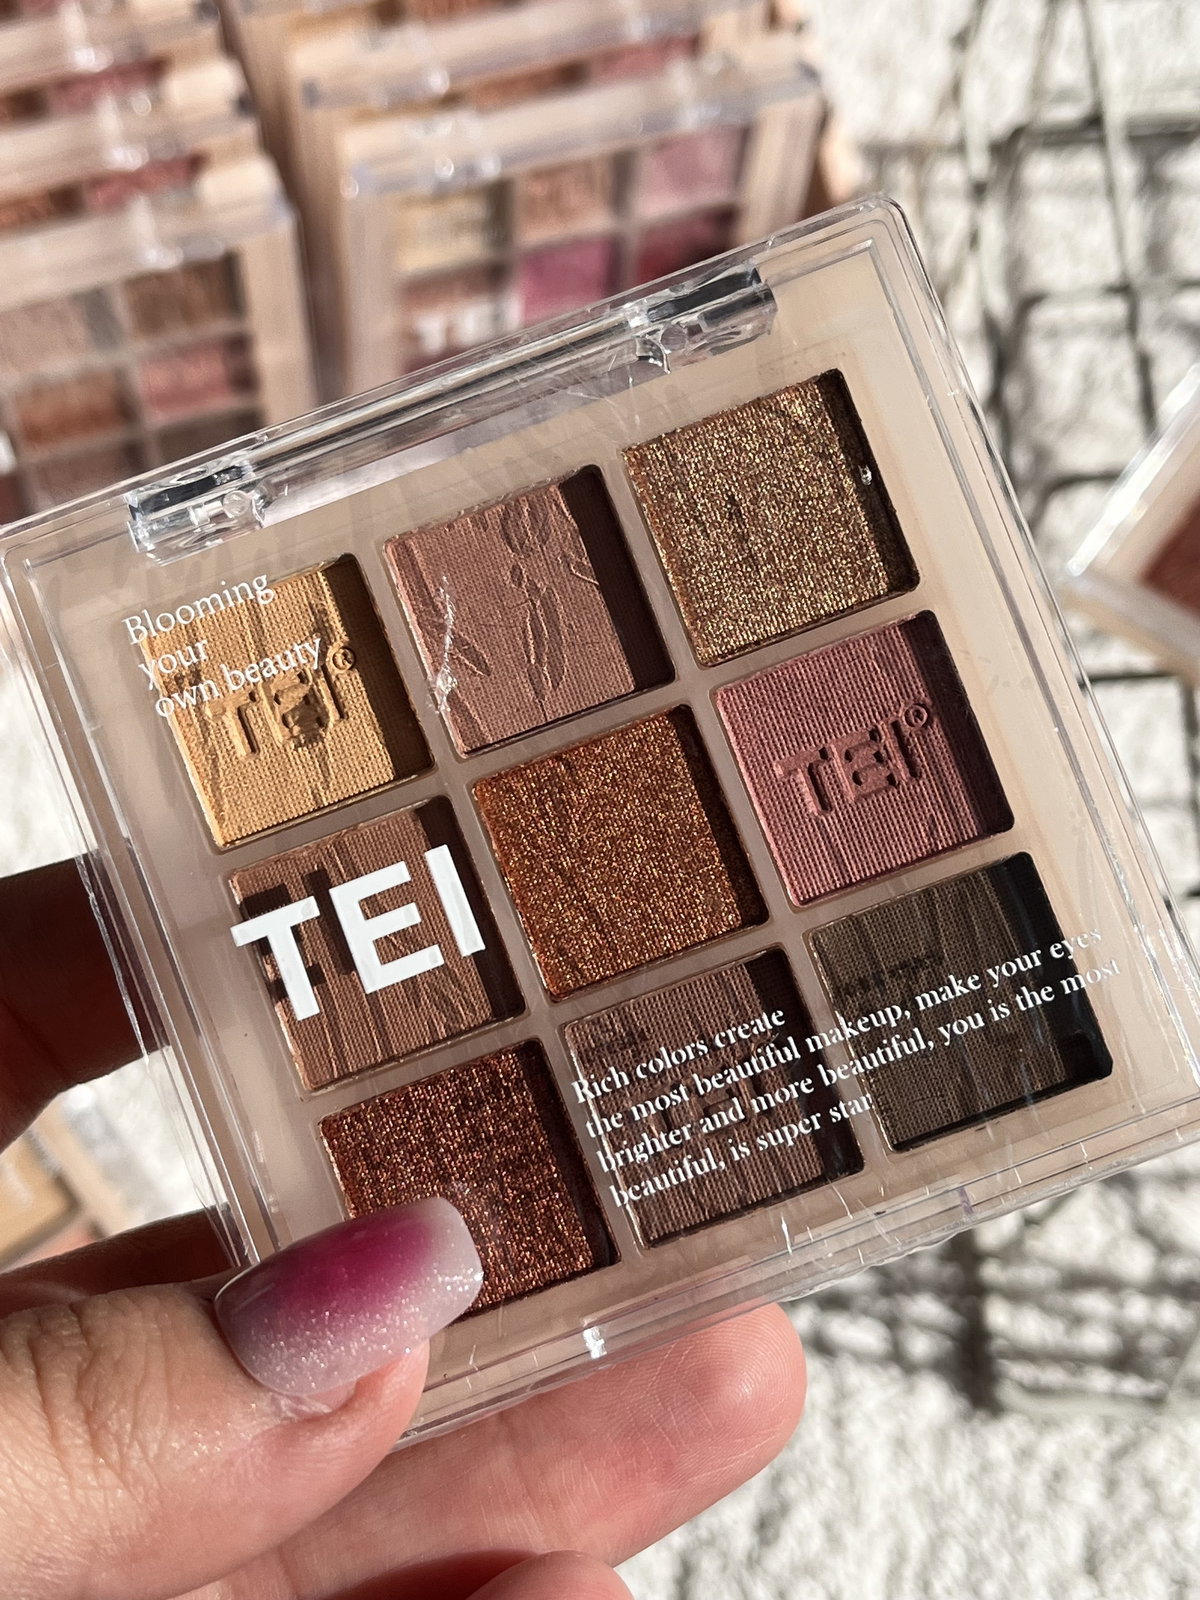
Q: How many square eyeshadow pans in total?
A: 9